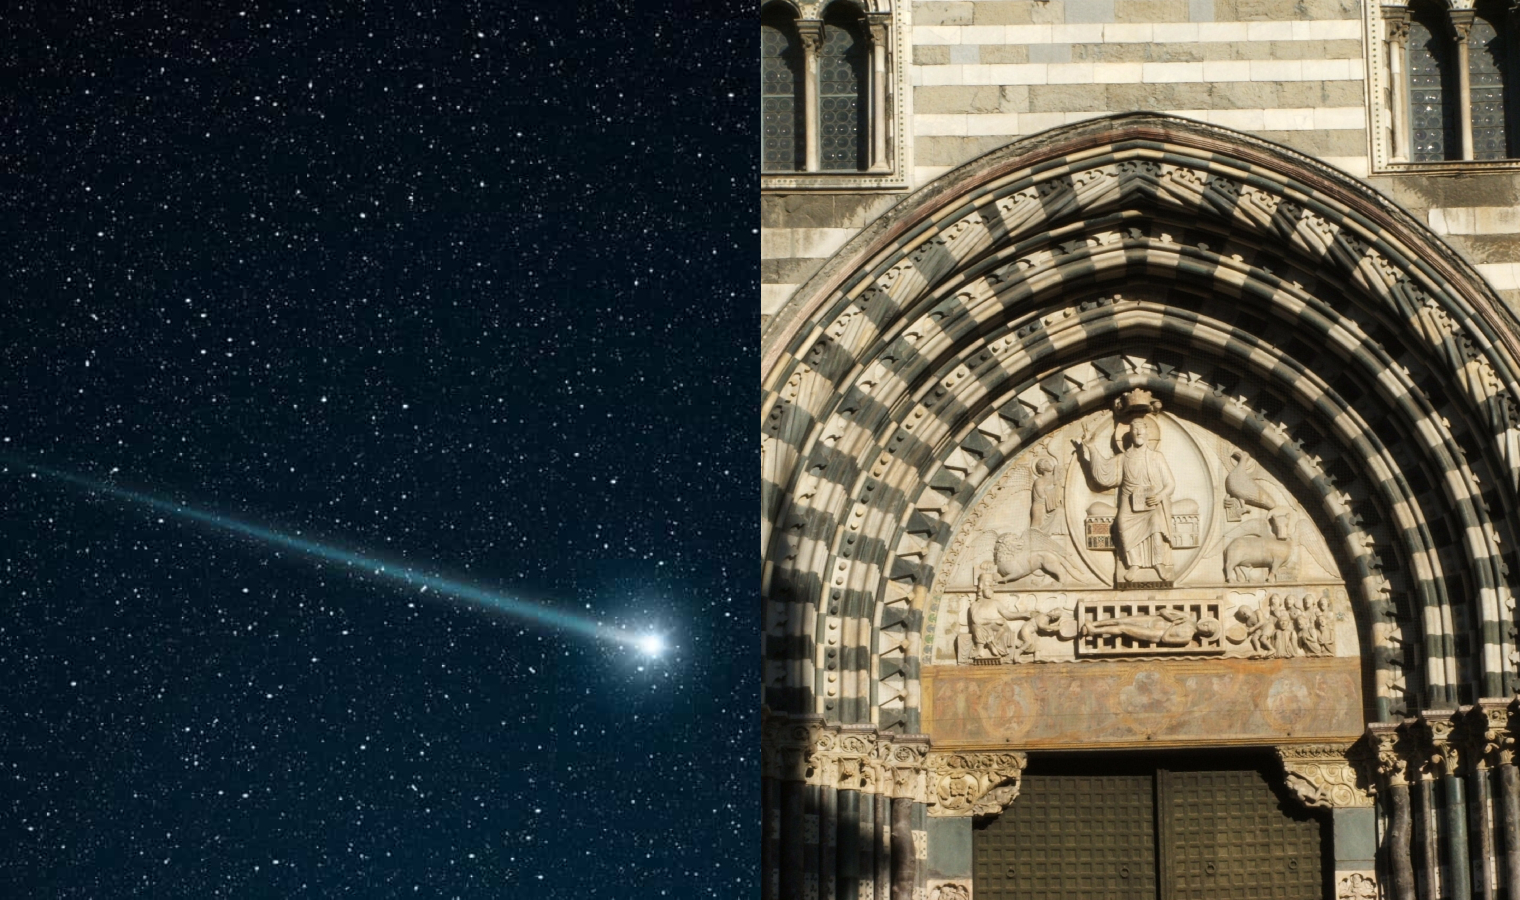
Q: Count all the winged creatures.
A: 4